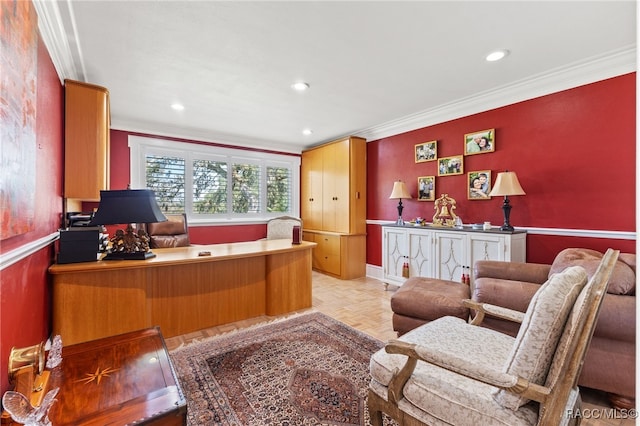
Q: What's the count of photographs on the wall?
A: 5